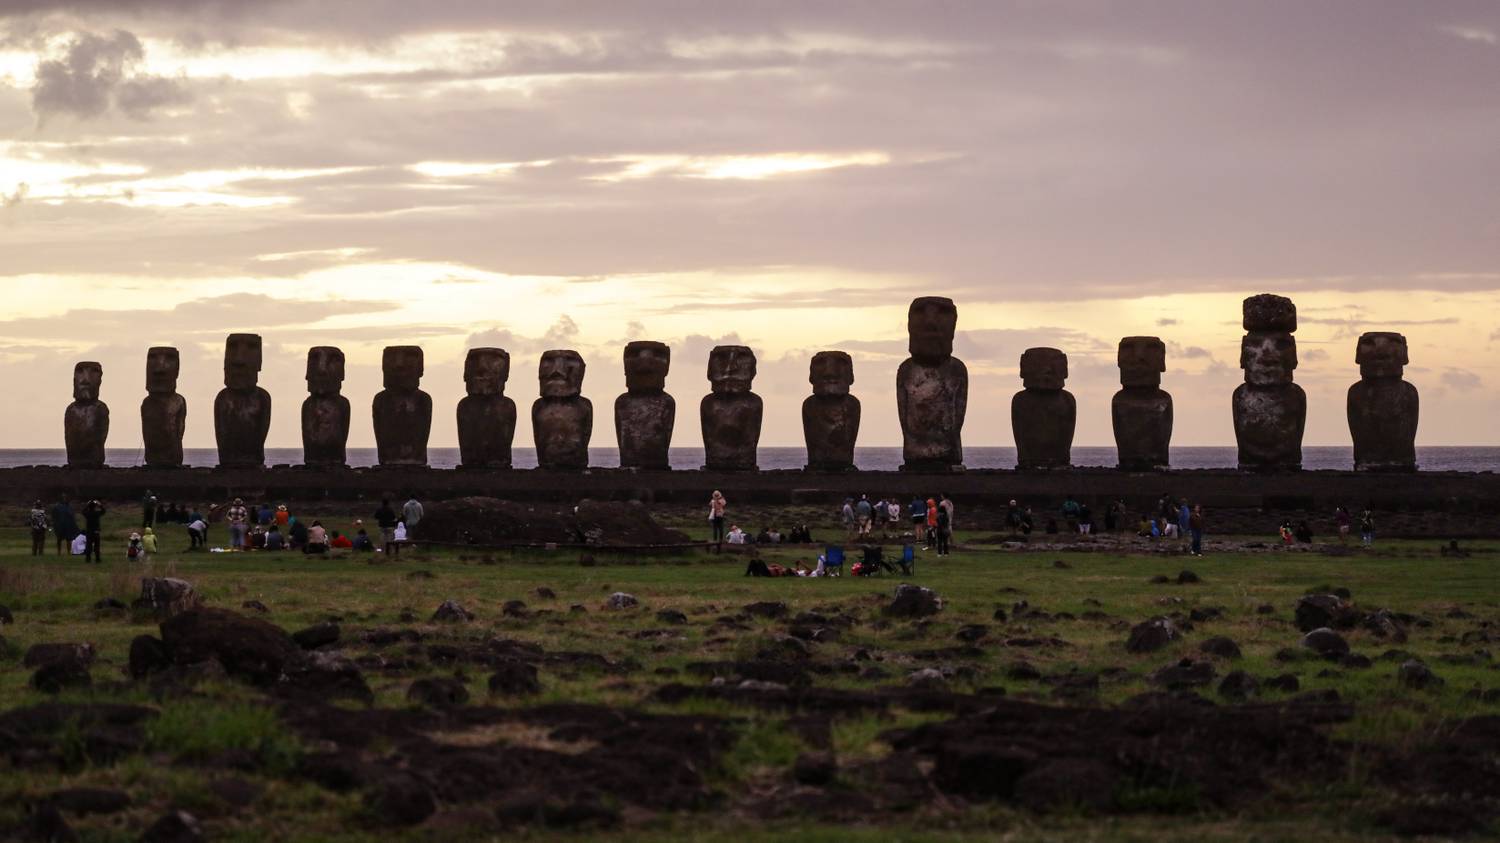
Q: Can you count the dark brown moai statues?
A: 15